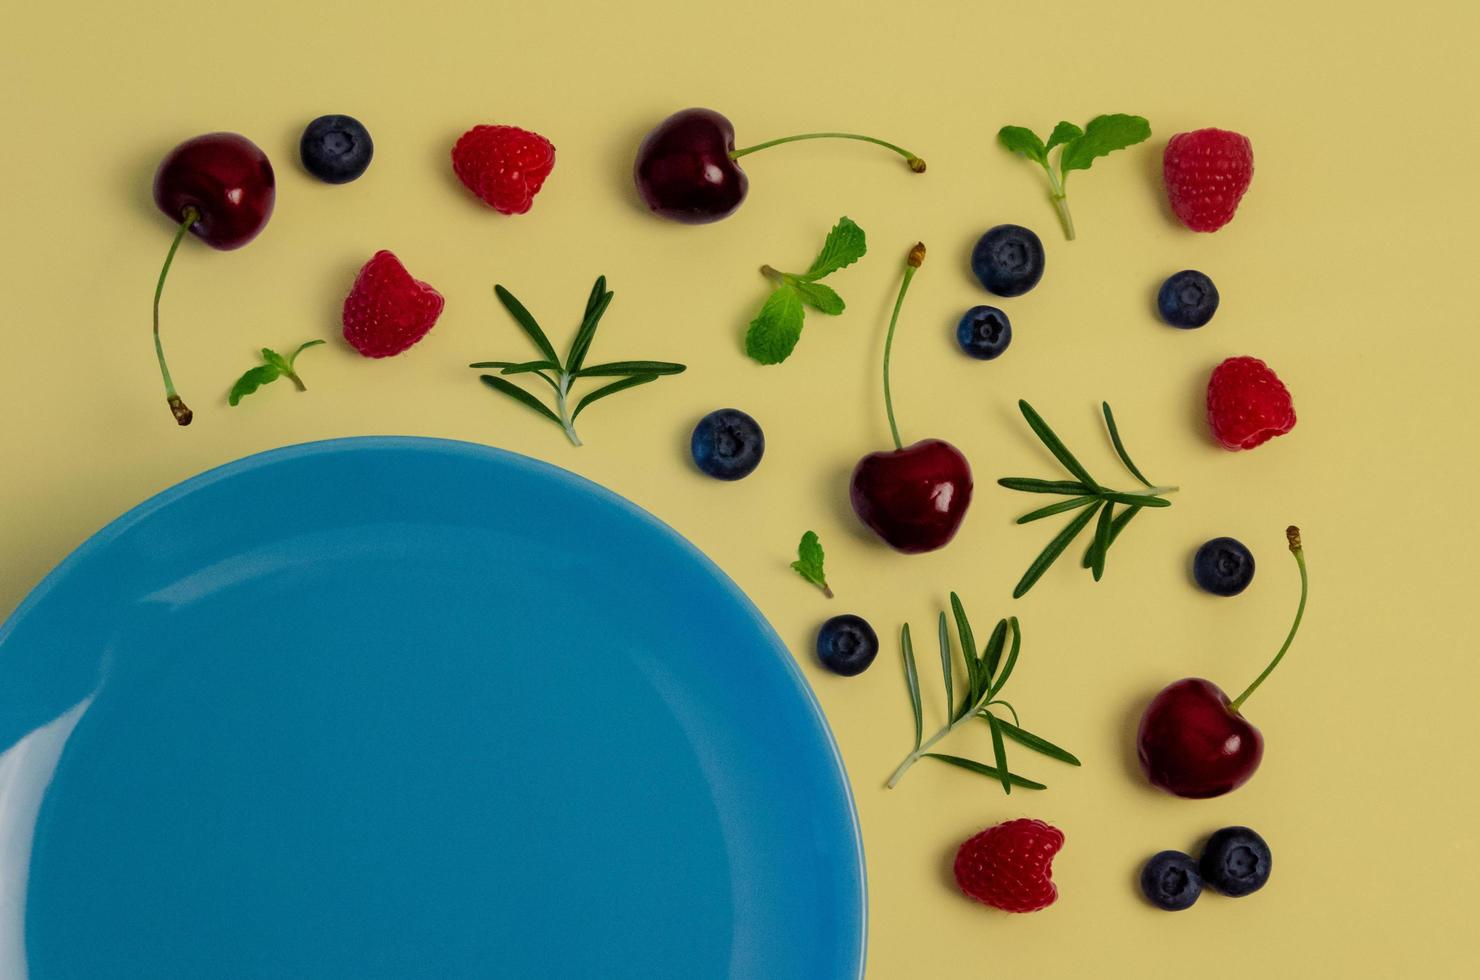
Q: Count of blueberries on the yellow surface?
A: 9